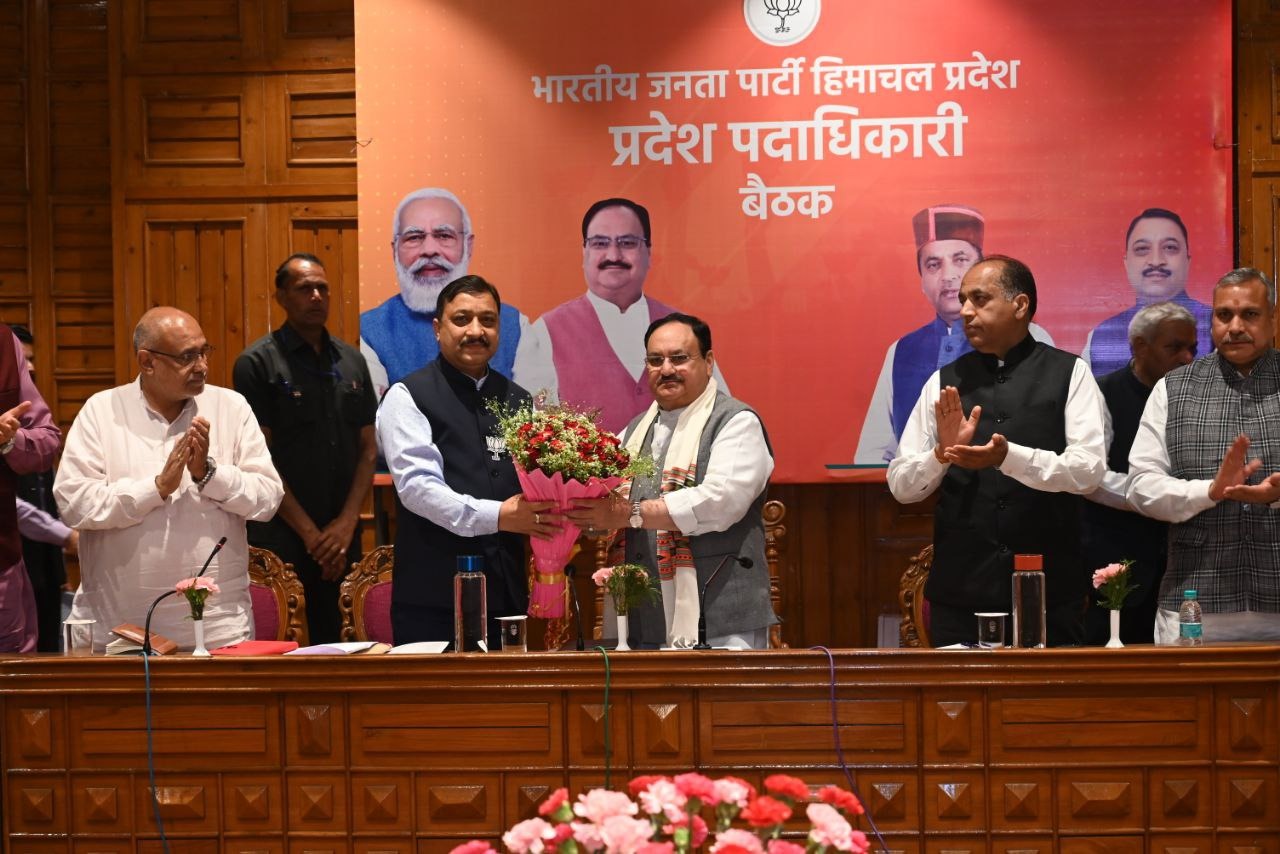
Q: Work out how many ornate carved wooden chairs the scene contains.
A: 4